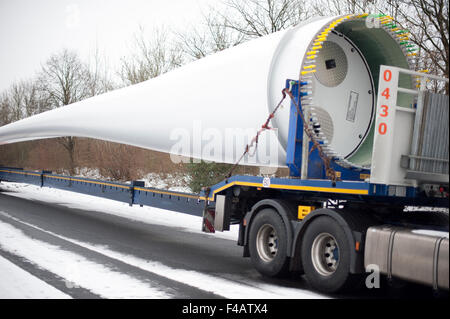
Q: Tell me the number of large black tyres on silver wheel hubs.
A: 2